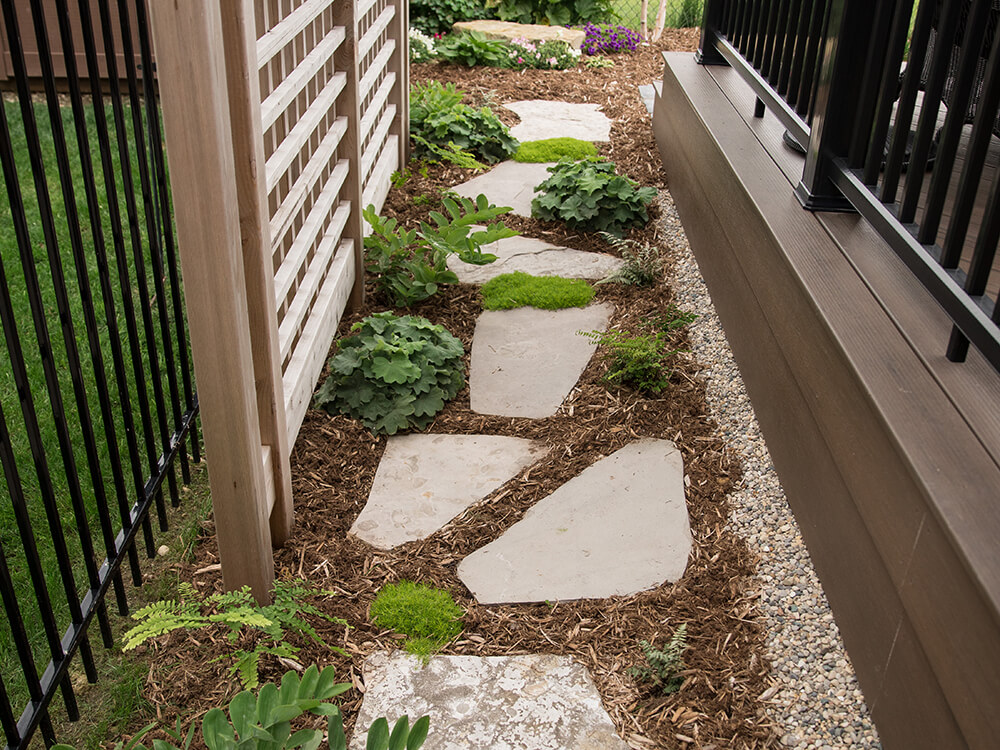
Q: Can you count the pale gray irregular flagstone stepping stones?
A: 7